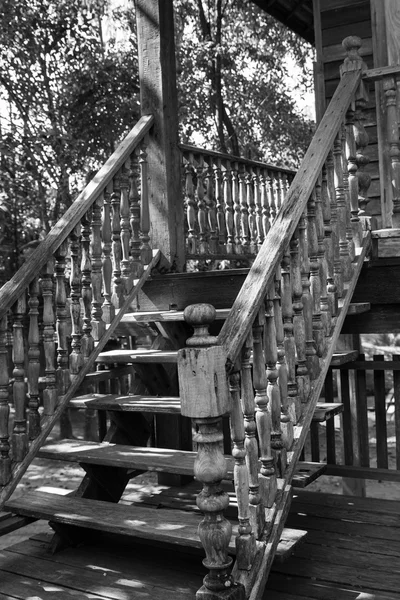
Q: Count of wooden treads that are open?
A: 5